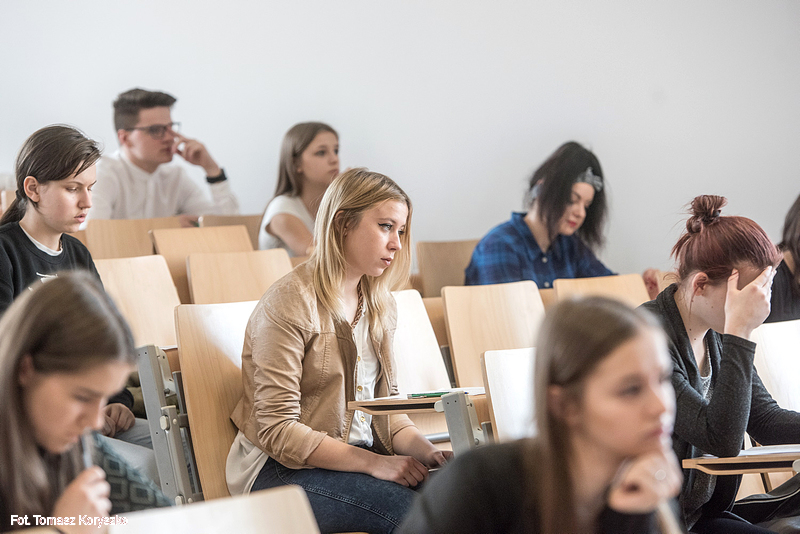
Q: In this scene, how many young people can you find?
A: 9